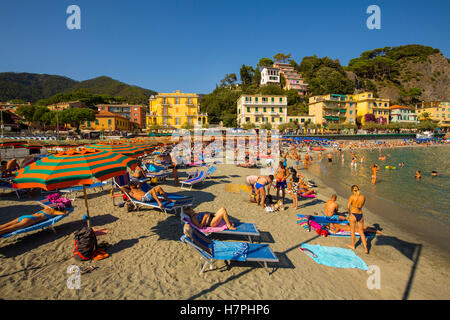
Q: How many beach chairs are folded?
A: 0